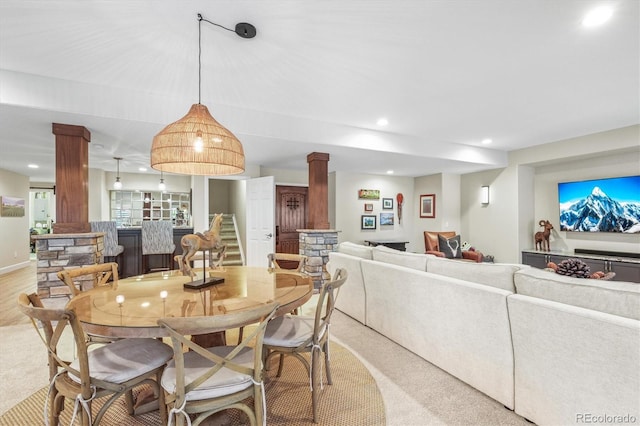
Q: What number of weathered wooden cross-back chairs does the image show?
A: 6